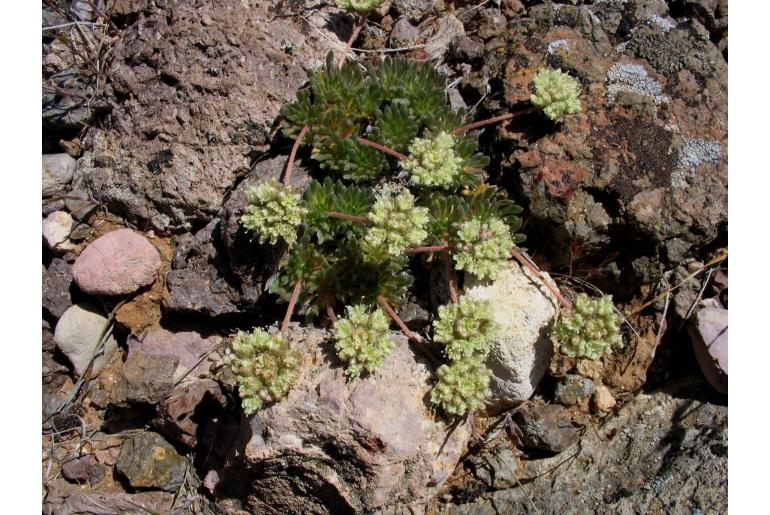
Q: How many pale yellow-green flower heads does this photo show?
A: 11